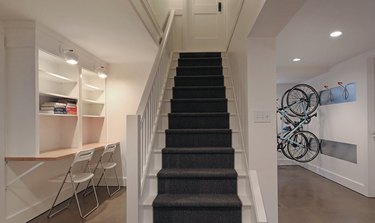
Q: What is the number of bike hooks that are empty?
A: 2